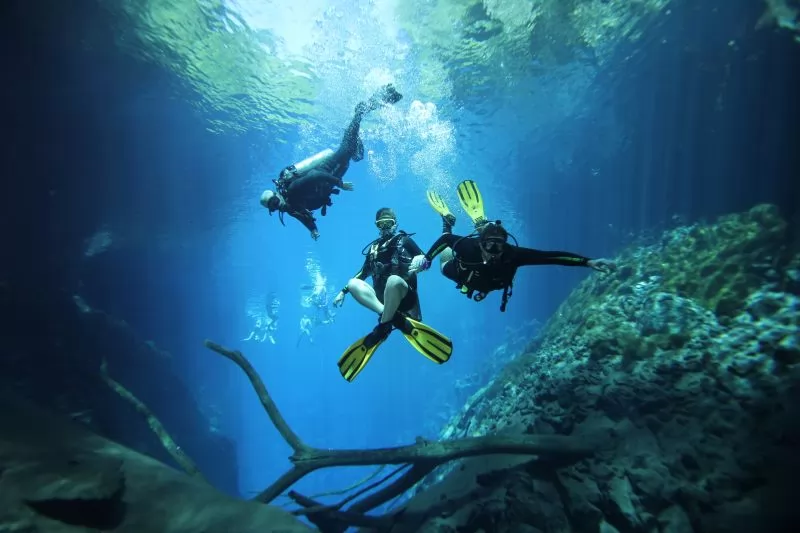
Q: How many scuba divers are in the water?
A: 3